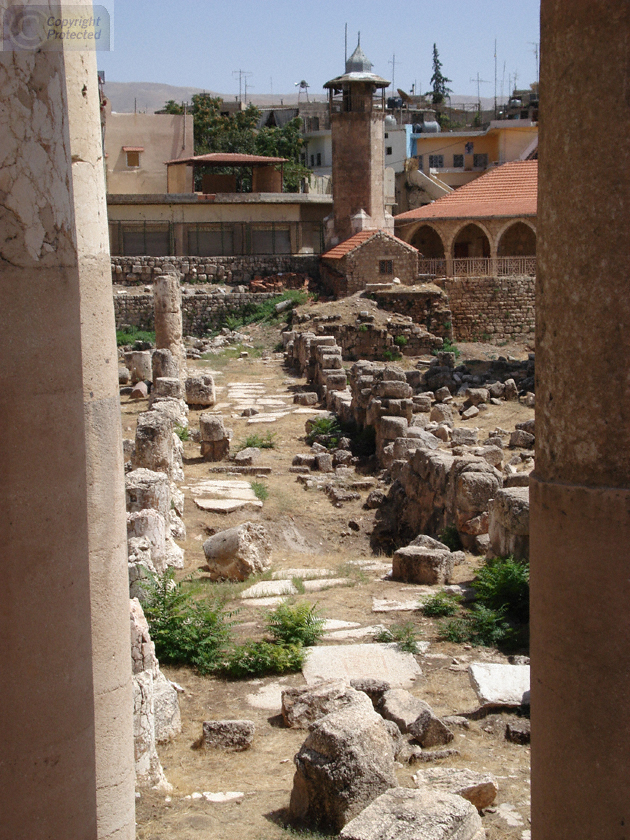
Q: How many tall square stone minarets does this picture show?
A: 1